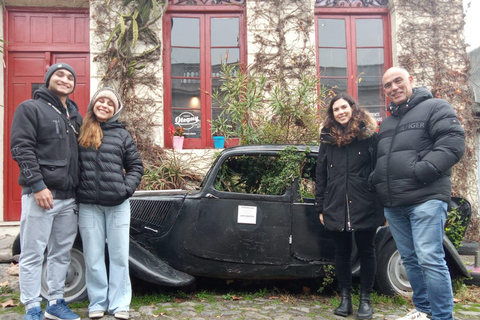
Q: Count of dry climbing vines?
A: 3